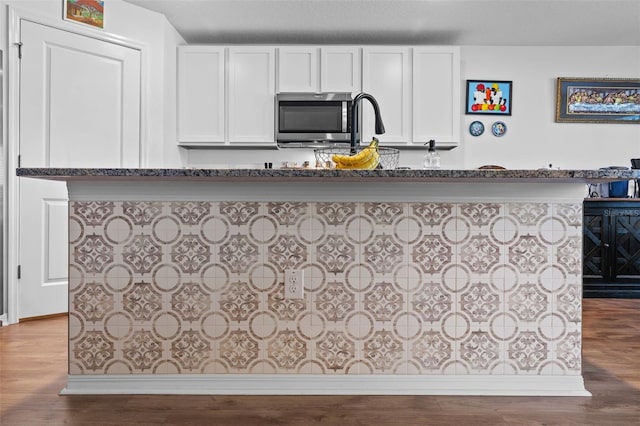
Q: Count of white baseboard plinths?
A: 1